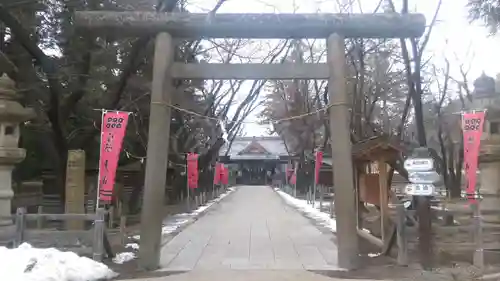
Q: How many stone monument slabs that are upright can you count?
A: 1